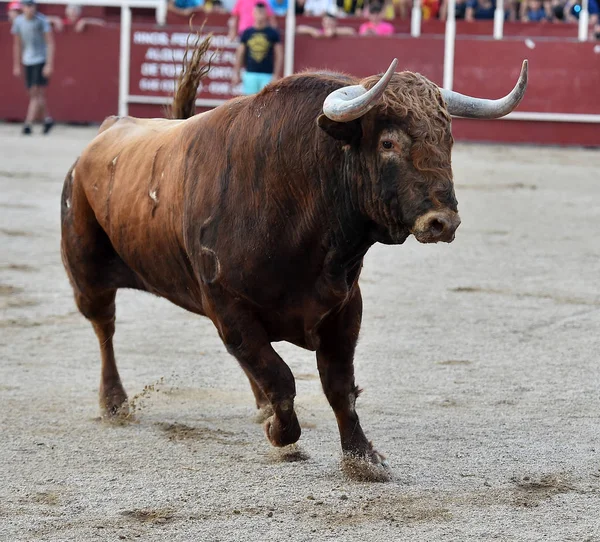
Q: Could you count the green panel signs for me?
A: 0